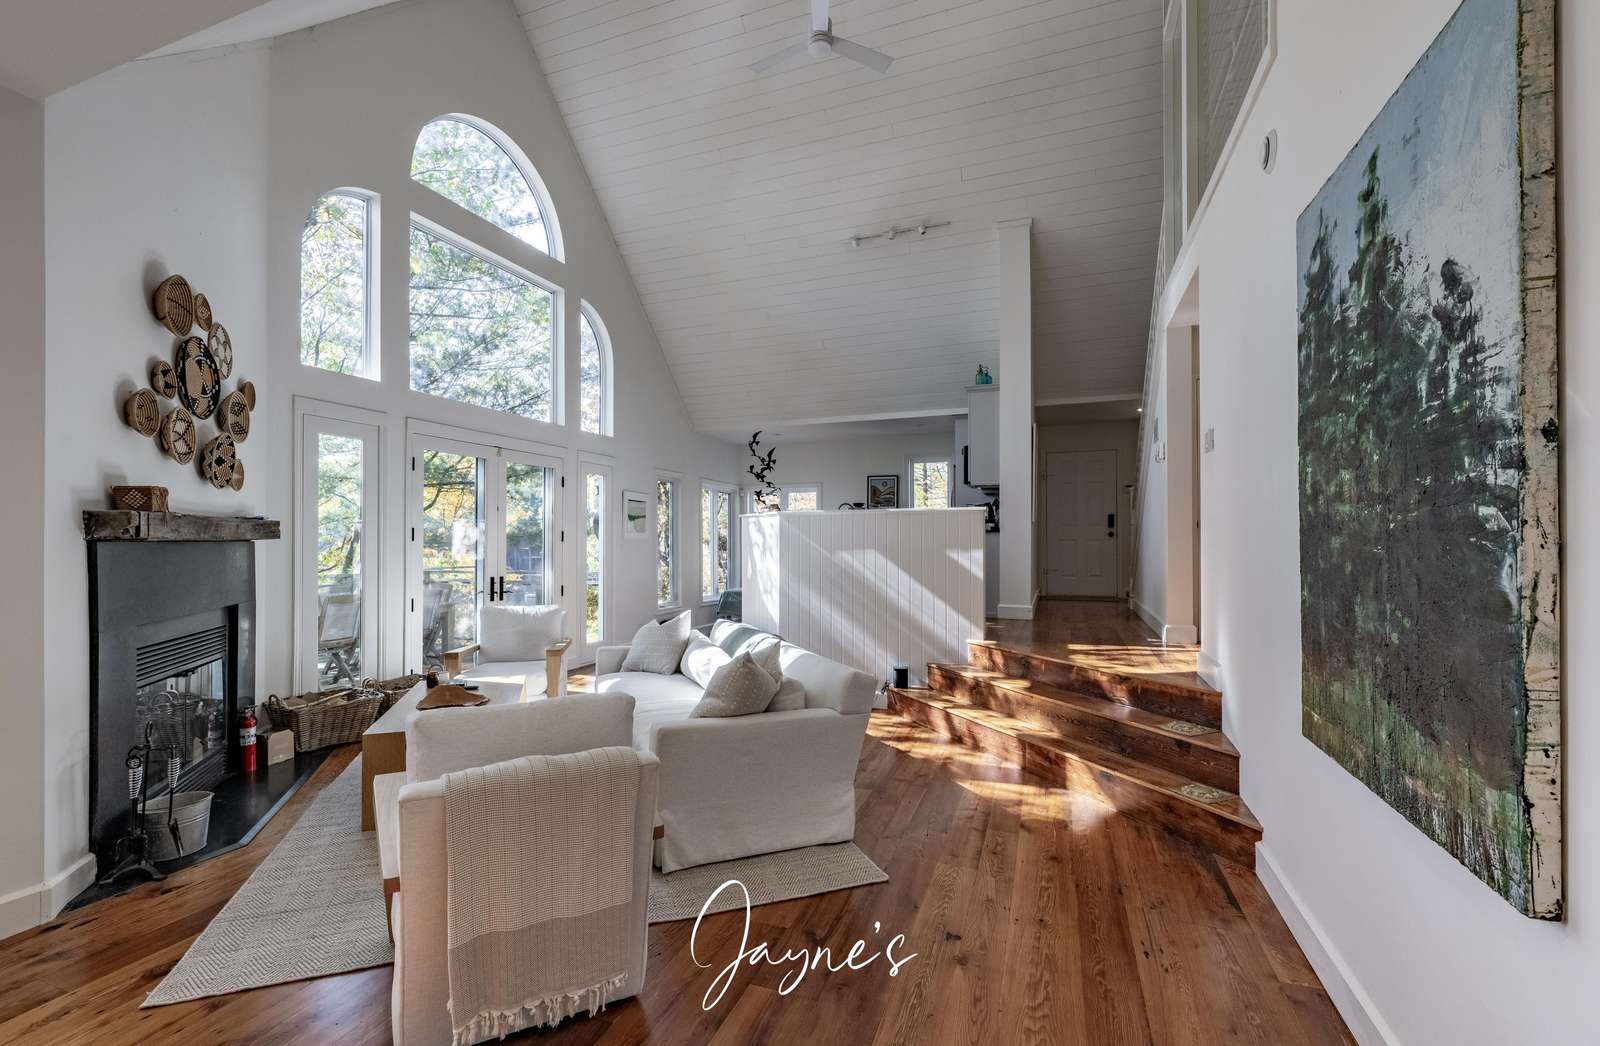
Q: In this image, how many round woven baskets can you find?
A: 11